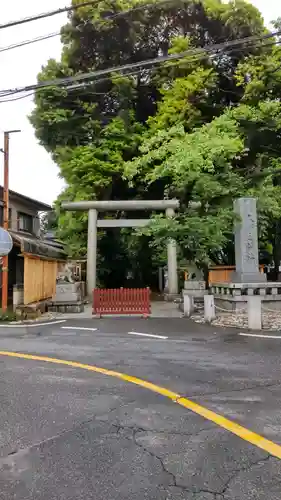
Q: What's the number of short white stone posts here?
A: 3